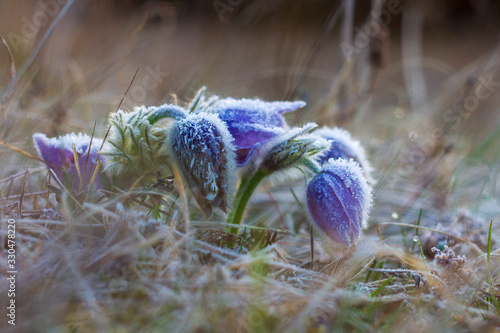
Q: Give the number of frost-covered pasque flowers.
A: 5